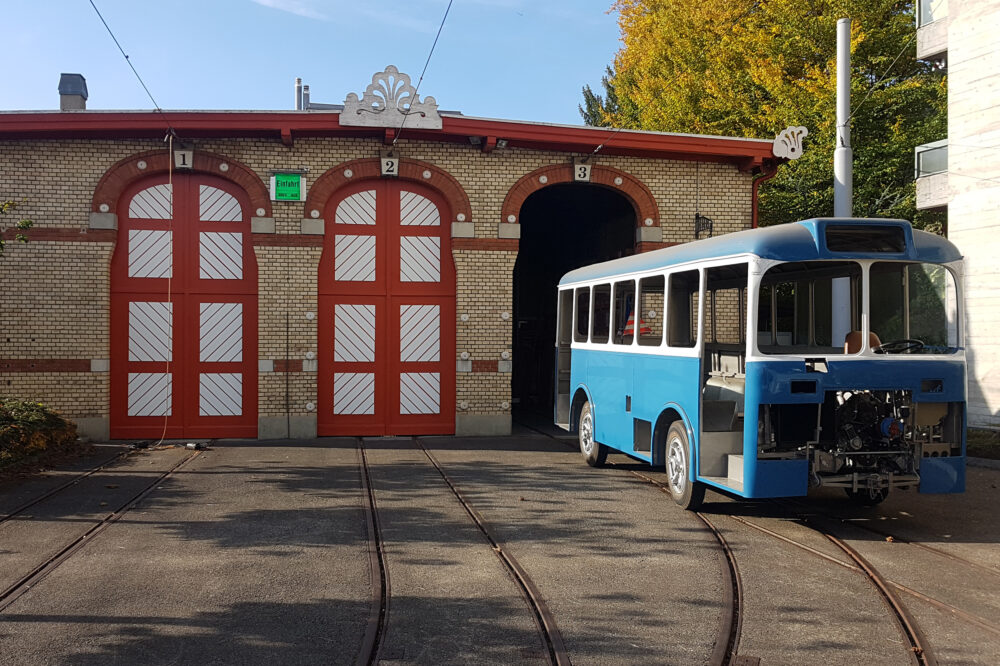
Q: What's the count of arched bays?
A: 3